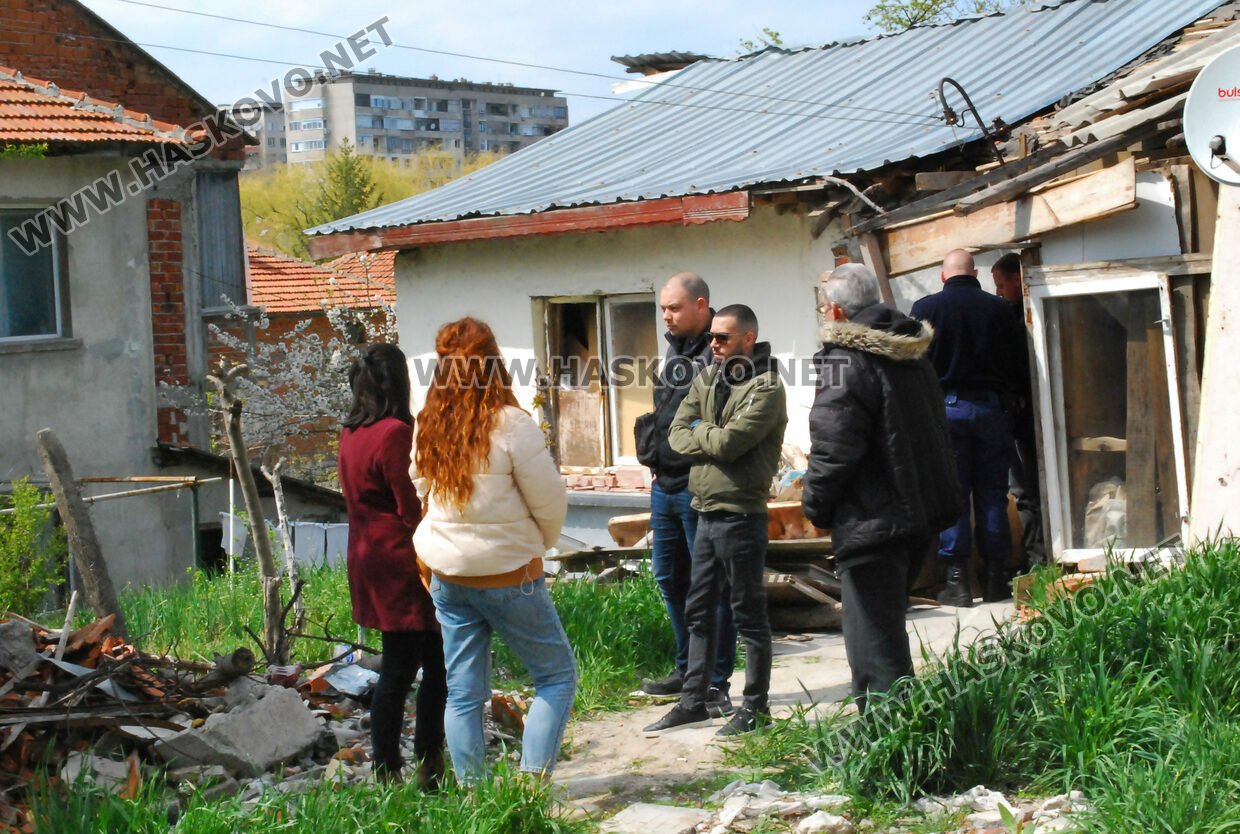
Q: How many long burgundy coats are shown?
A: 1